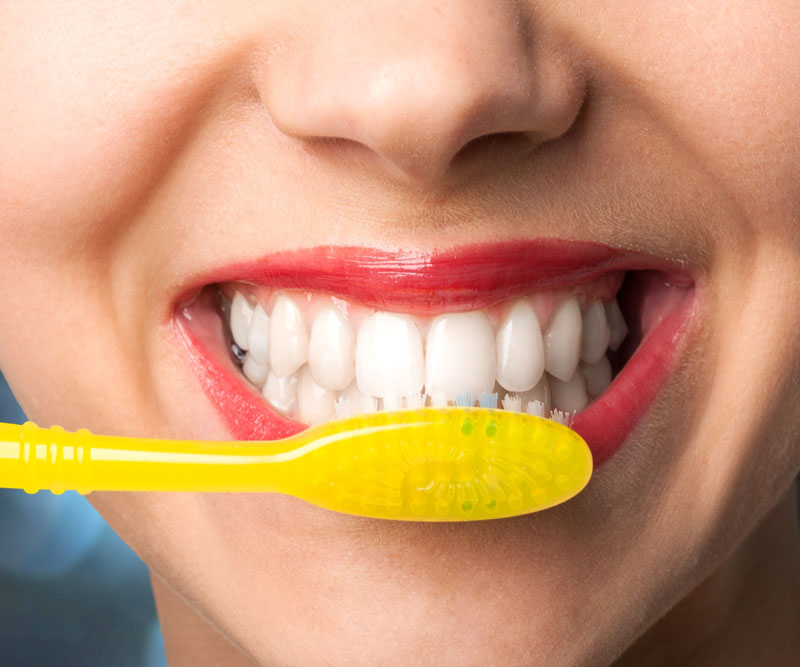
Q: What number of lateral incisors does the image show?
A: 2